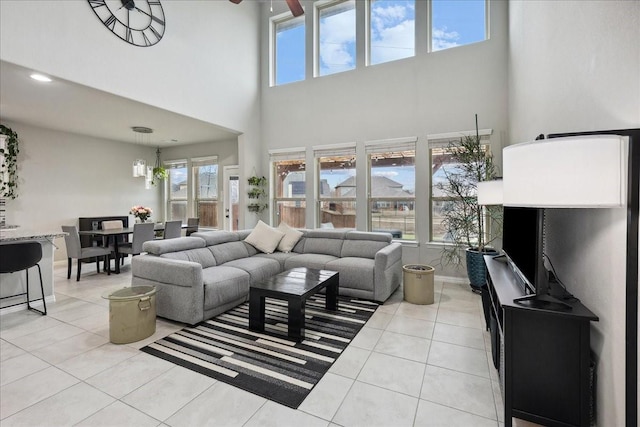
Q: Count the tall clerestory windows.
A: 4